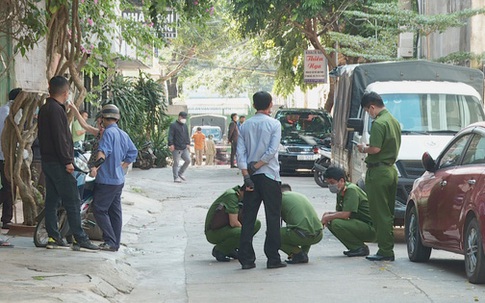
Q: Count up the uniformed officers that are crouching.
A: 3